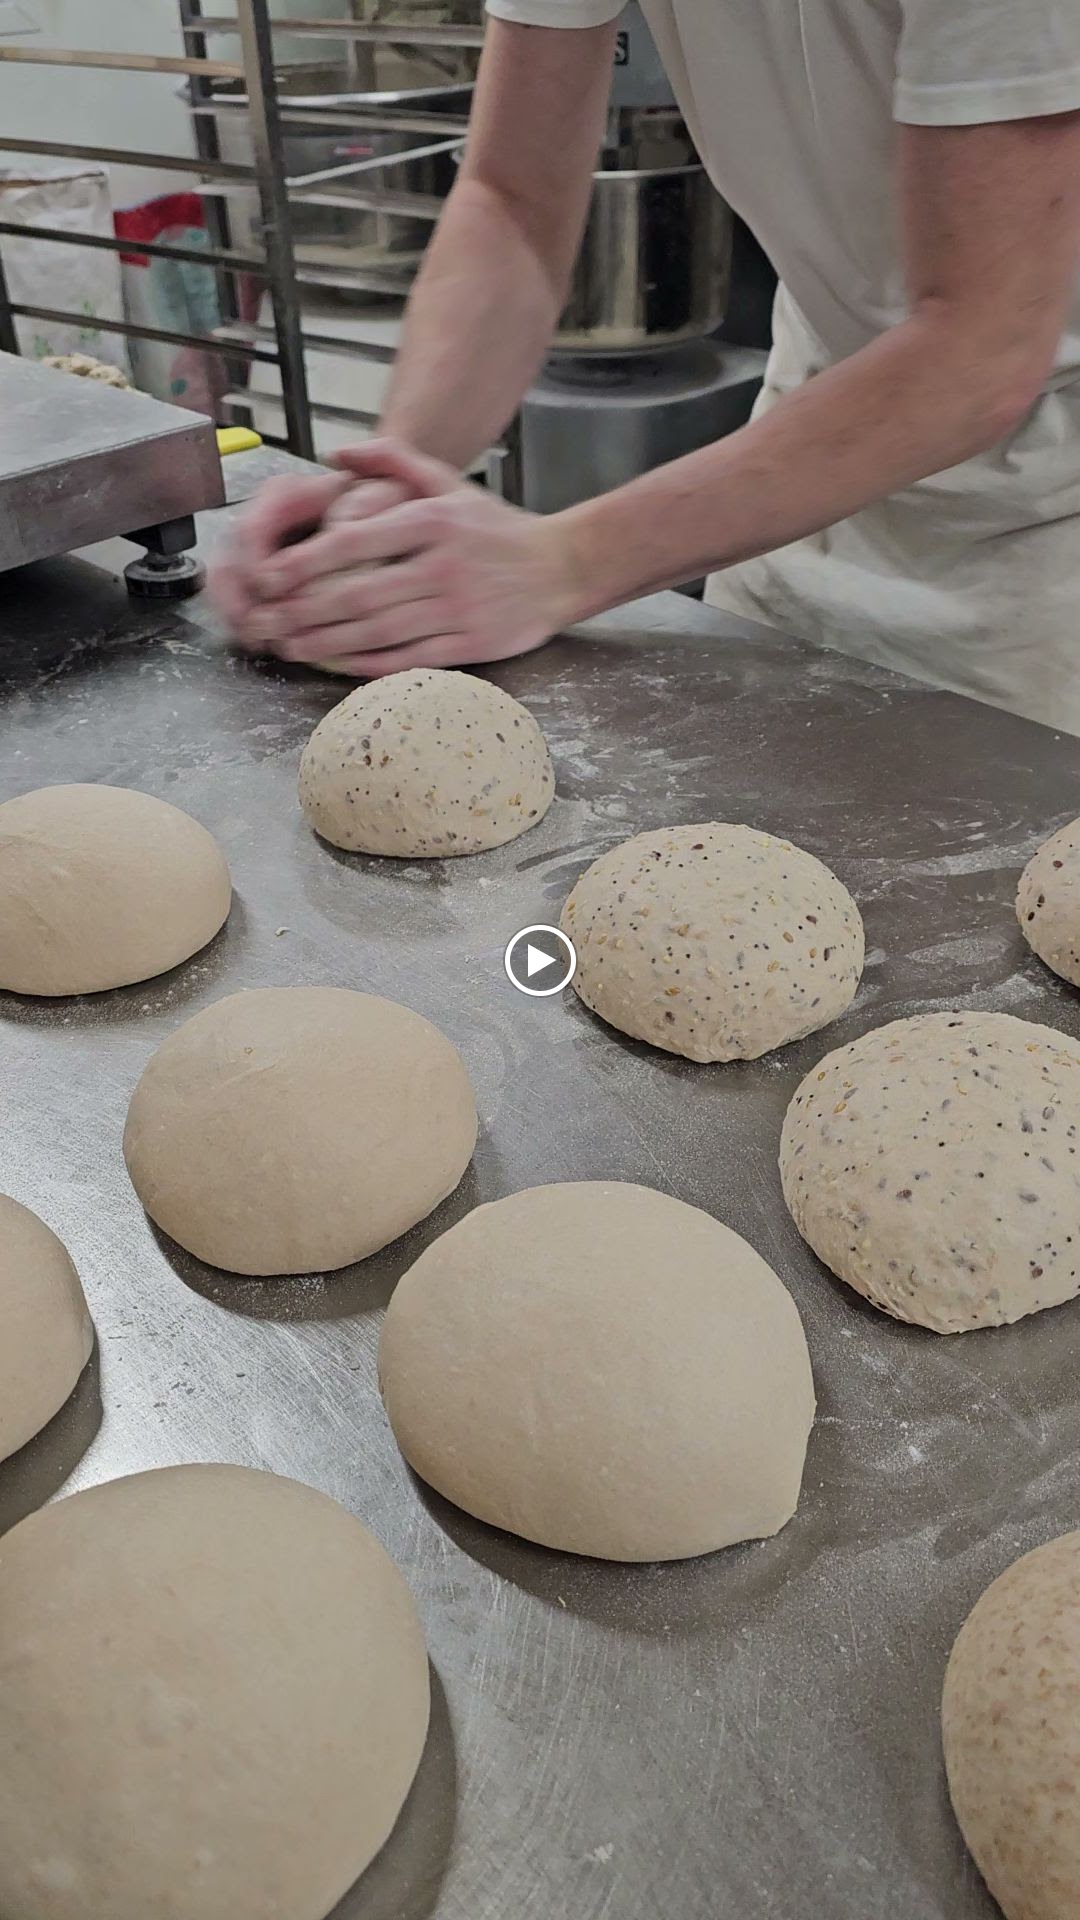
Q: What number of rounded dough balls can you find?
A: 10